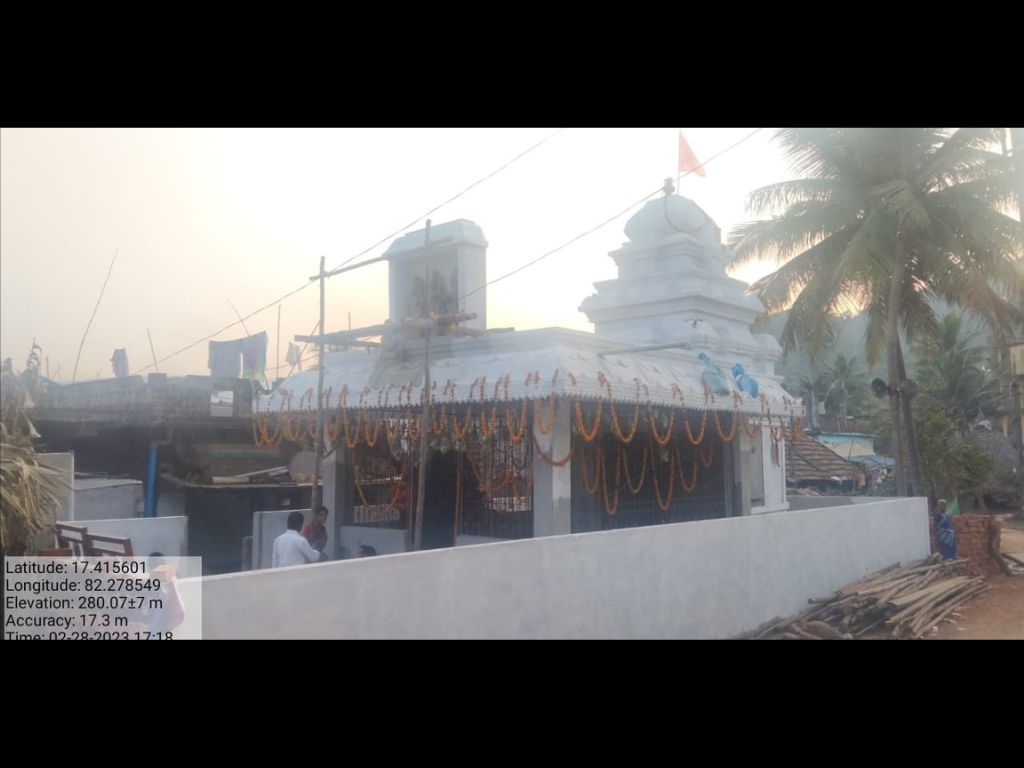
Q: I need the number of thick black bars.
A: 2